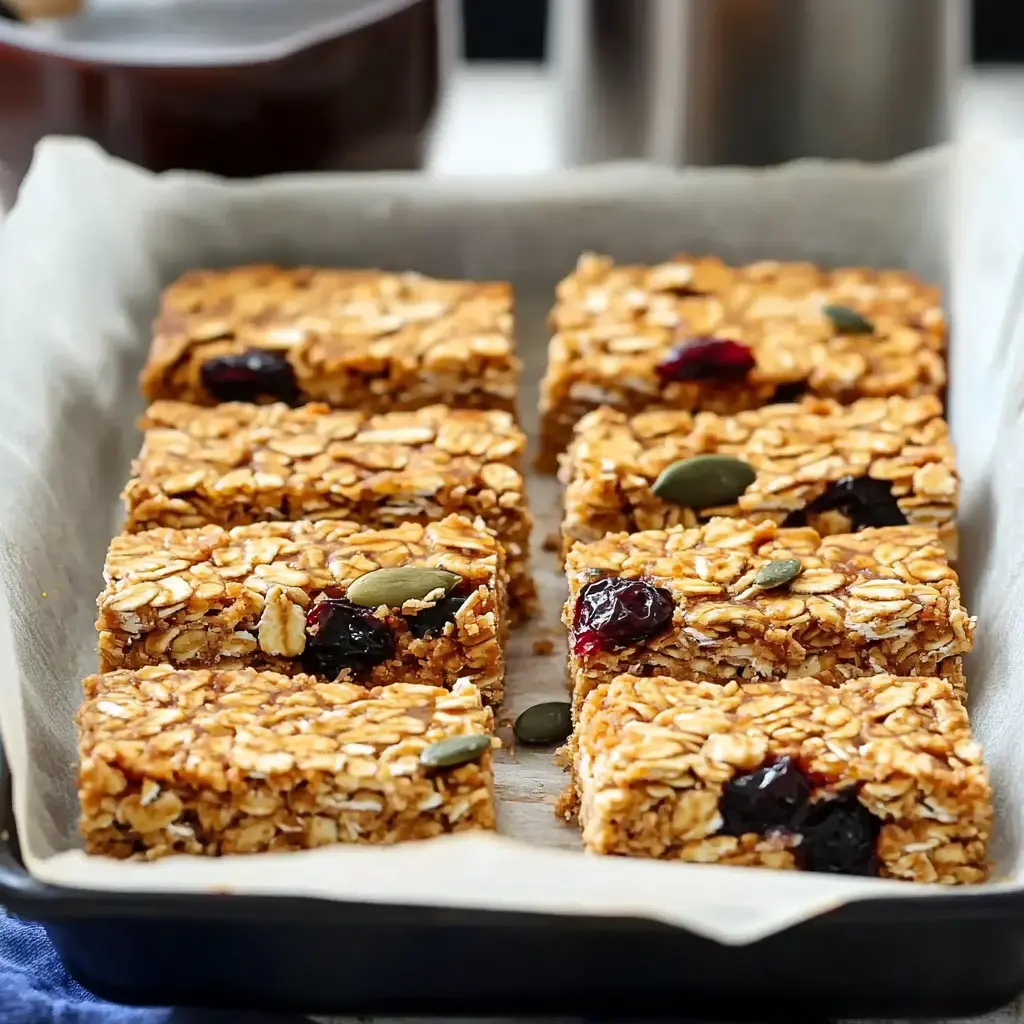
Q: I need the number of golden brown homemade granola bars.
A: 8